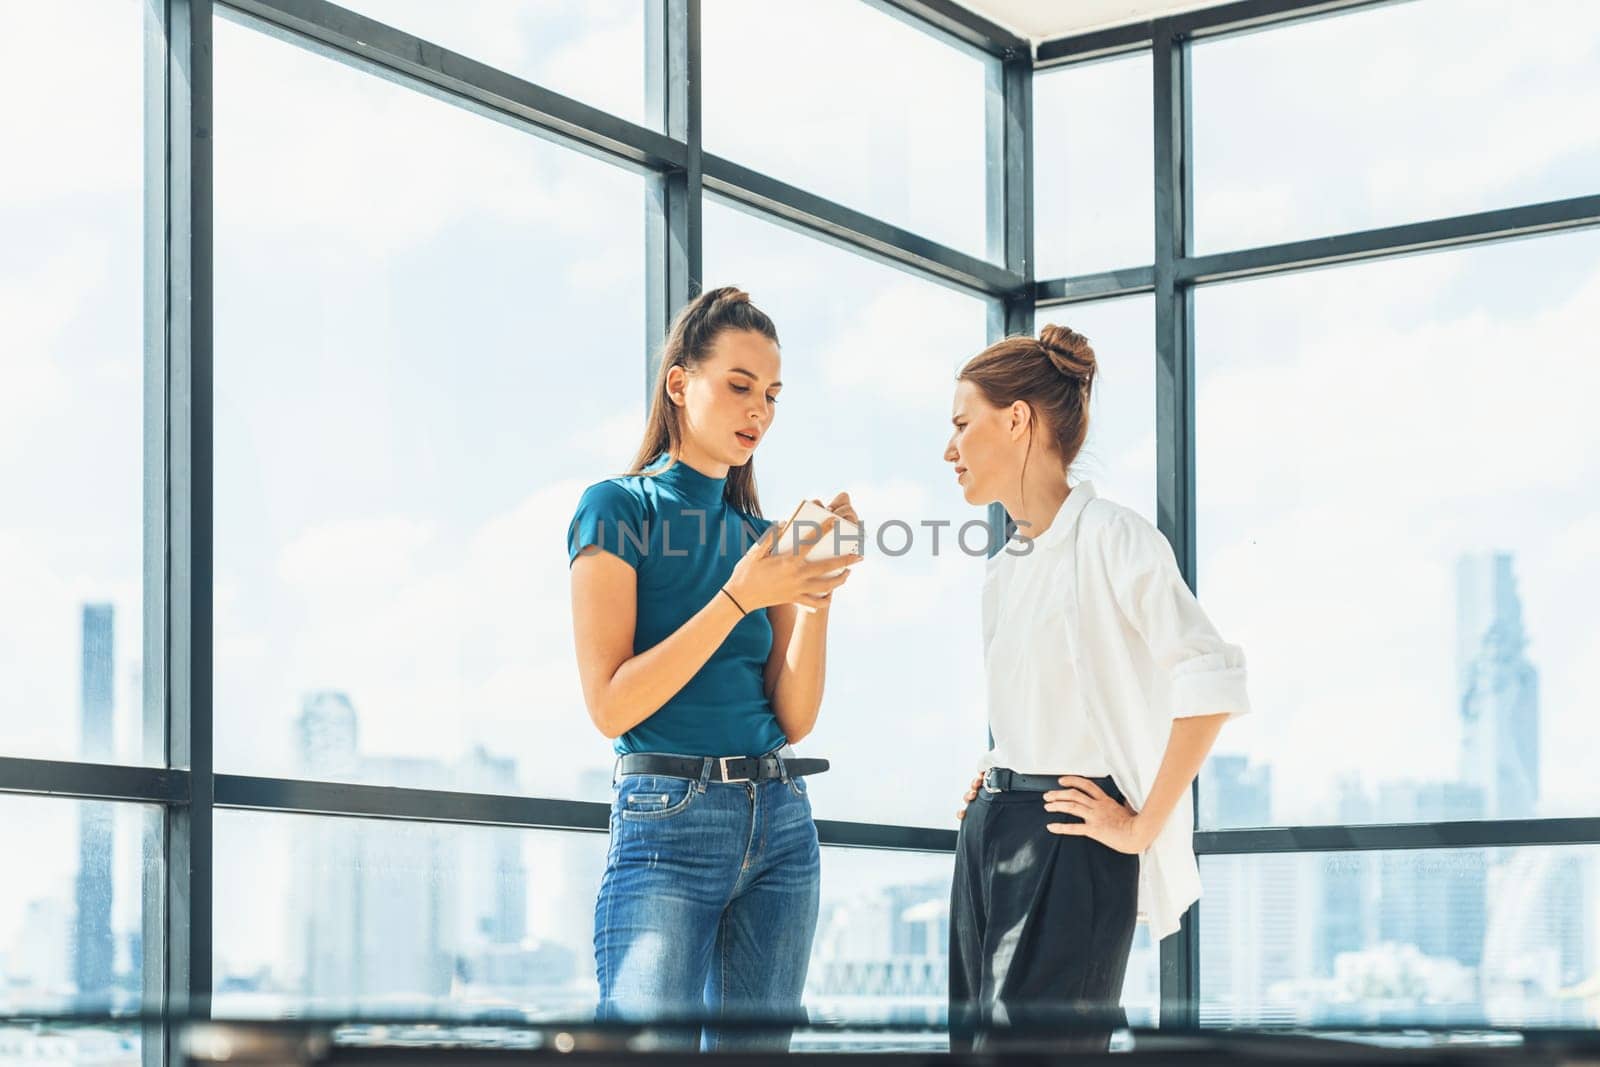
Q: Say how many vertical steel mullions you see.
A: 4